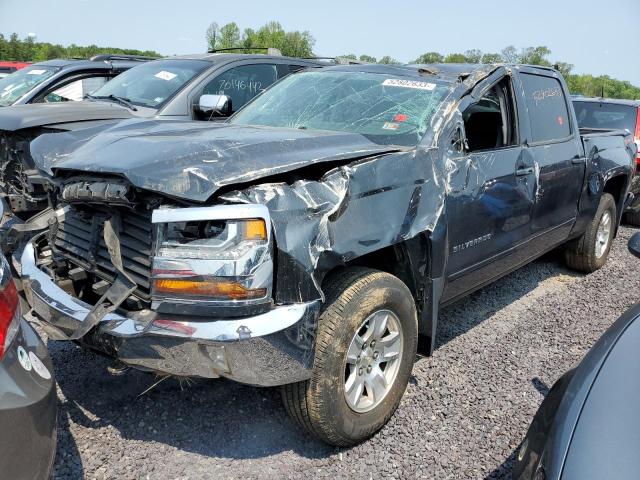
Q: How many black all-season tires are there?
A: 2